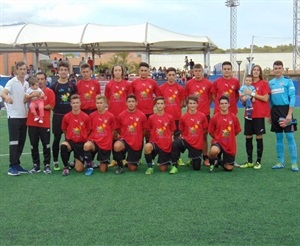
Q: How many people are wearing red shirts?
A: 14